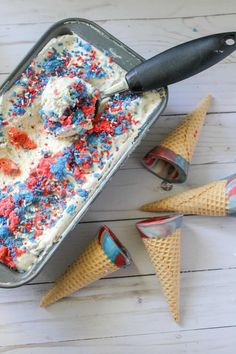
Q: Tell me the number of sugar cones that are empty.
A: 4